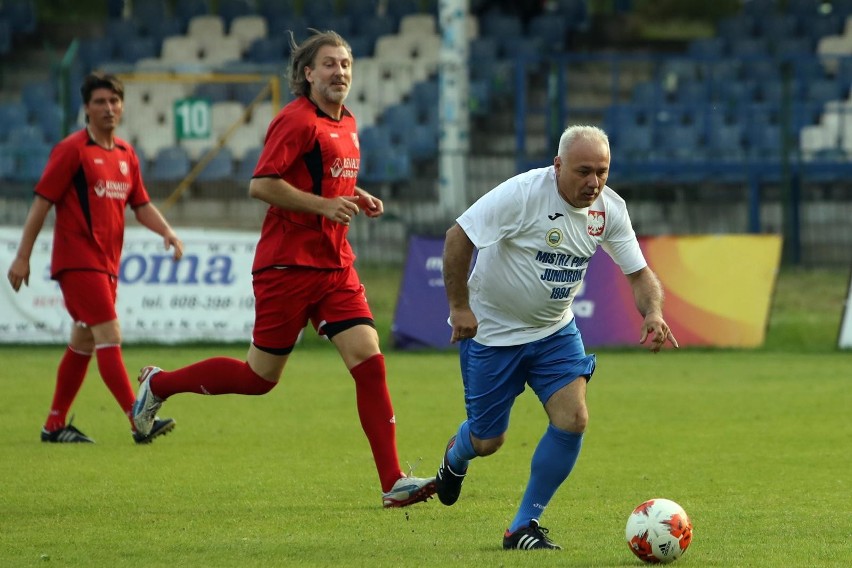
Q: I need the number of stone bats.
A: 0